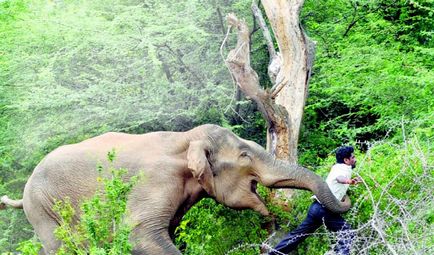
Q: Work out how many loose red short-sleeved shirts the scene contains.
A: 0